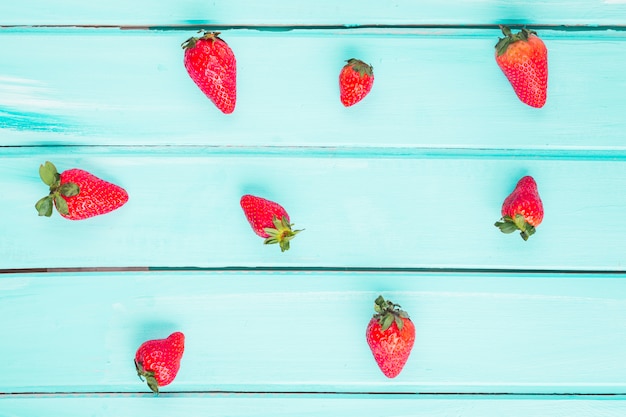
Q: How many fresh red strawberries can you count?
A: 8